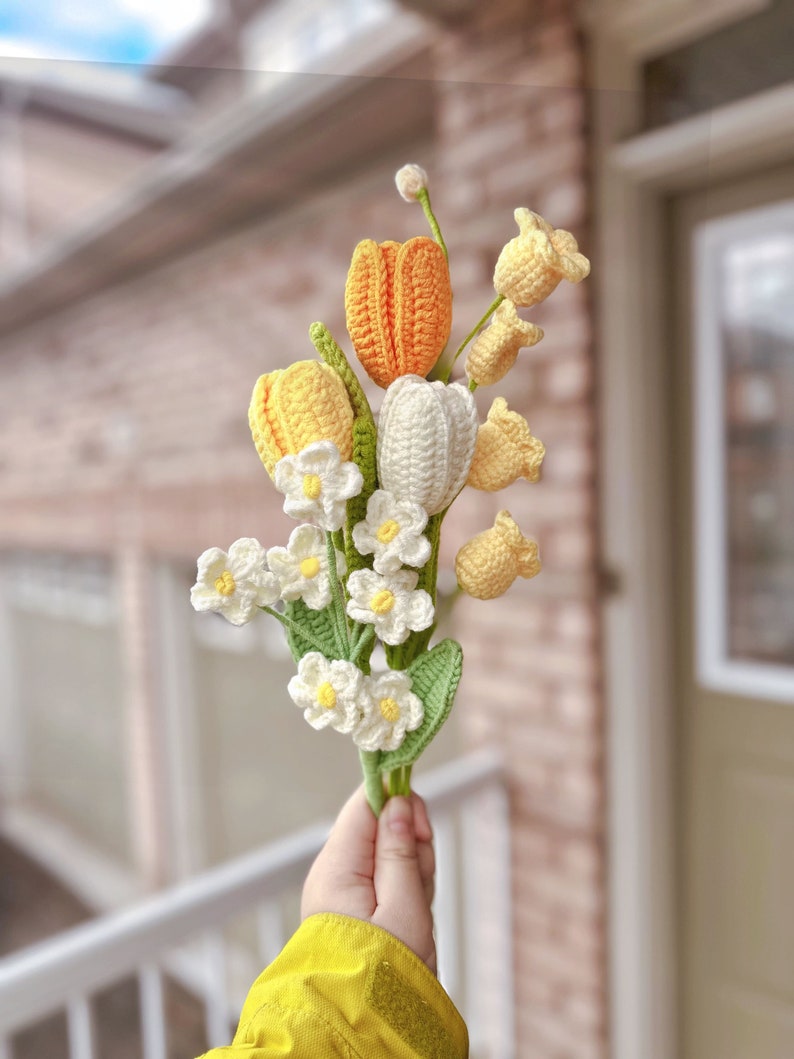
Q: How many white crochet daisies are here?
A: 7